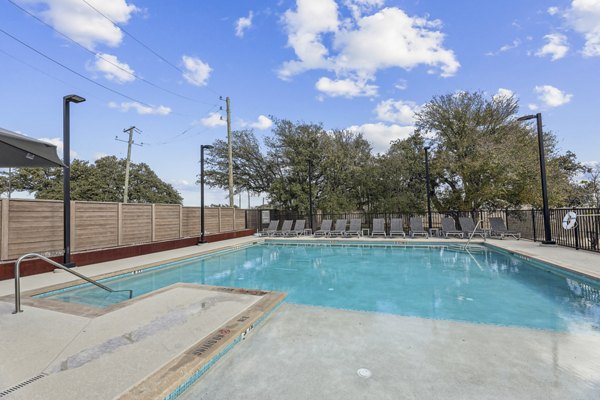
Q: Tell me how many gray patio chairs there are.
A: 12